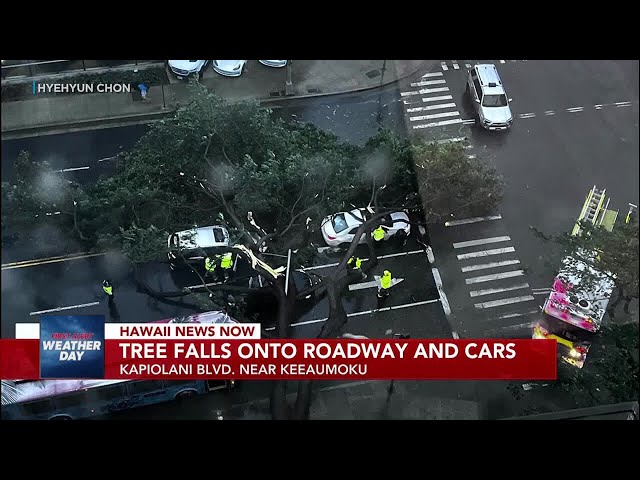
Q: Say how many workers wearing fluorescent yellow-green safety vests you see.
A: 6